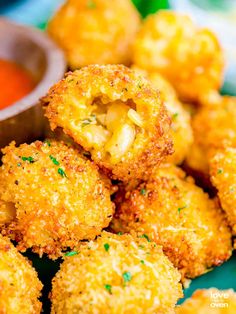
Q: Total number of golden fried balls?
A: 11